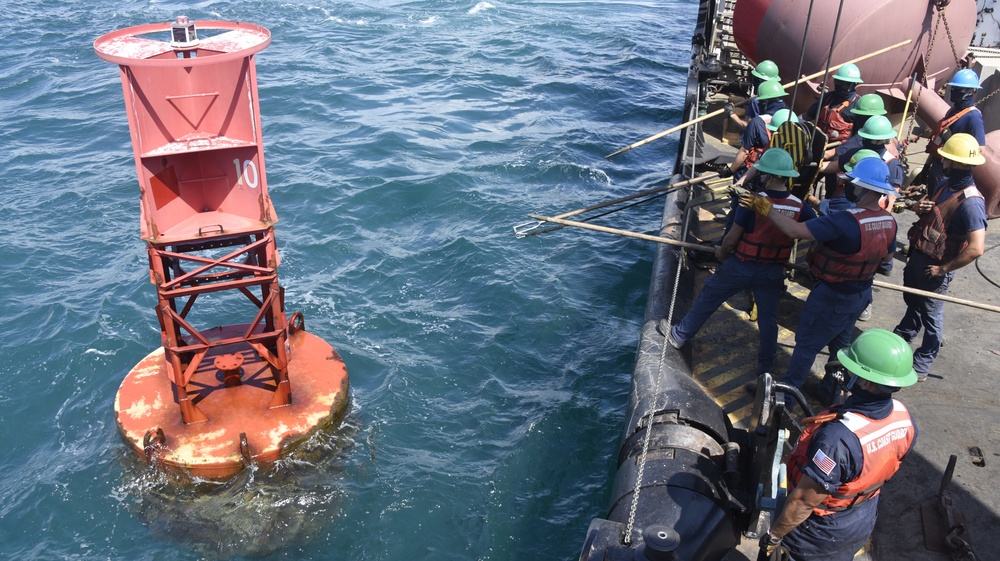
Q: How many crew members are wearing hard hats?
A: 12